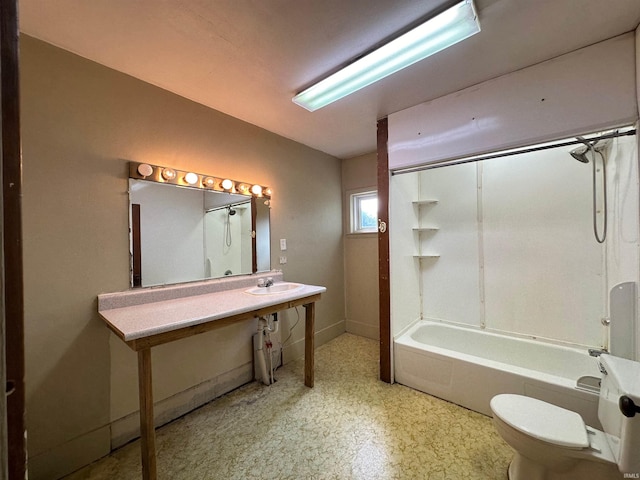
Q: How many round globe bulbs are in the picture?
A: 8